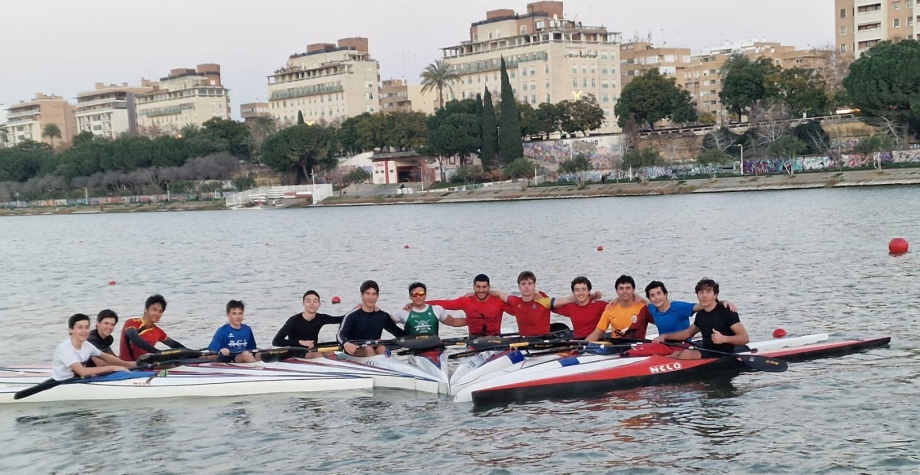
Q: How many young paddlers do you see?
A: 13